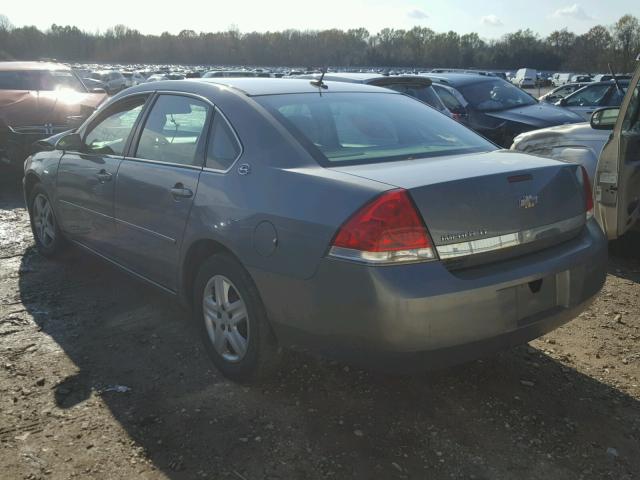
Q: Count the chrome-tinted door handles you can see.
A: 2